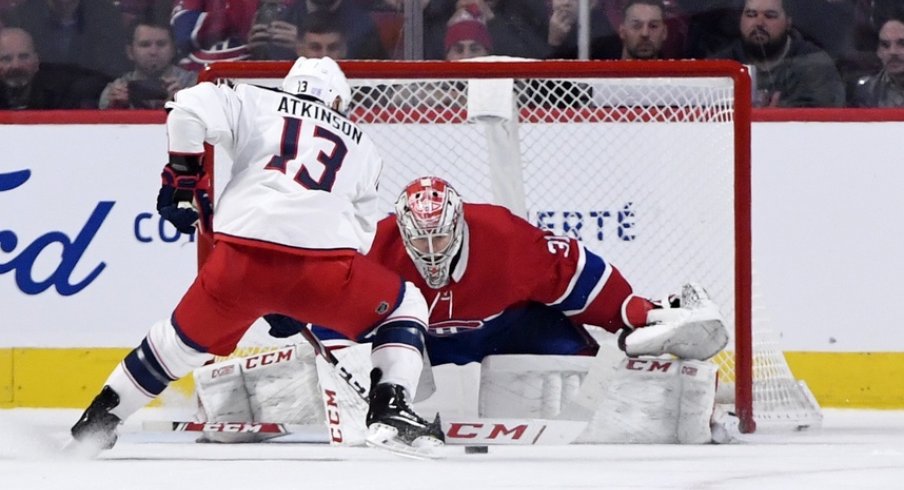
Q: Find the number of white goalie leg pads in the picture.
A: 2